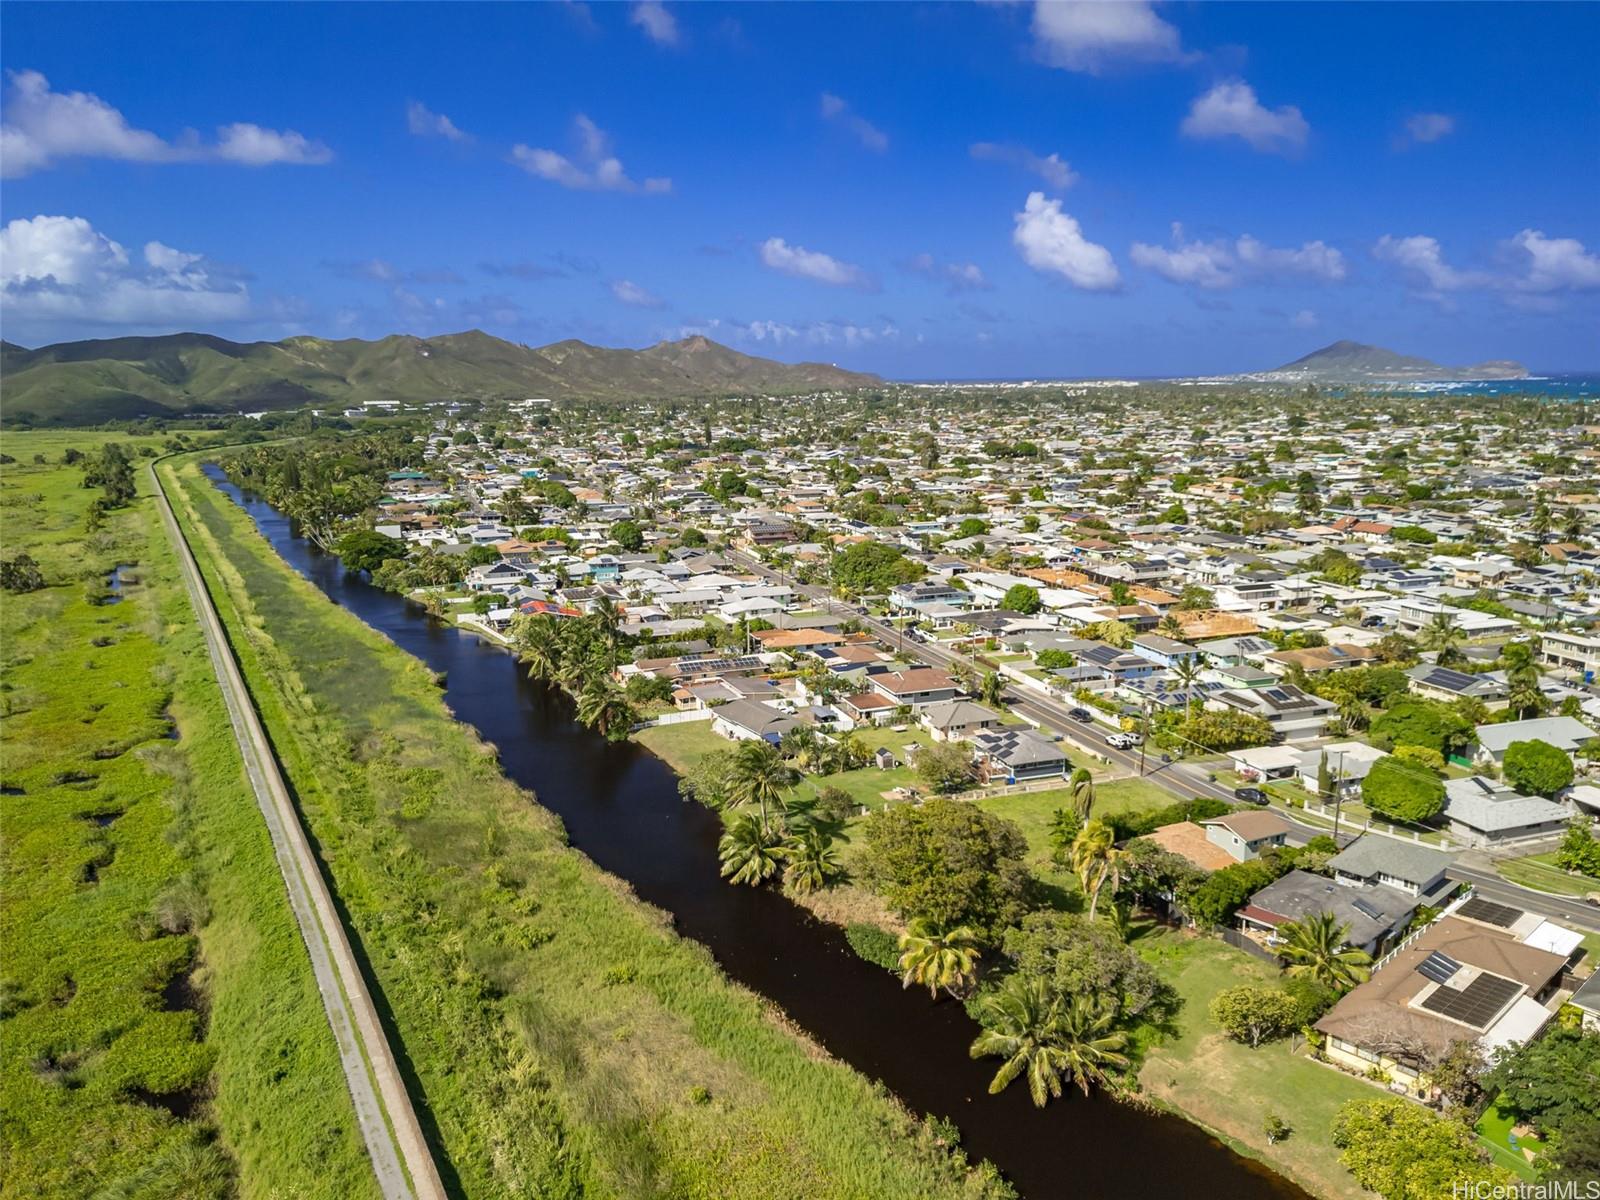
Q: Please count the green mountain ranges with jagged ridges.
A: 1